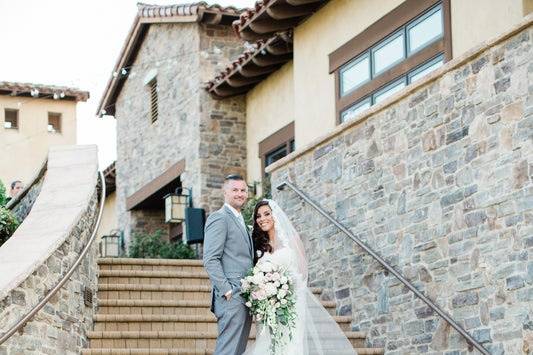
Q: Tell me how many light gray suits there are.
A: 1